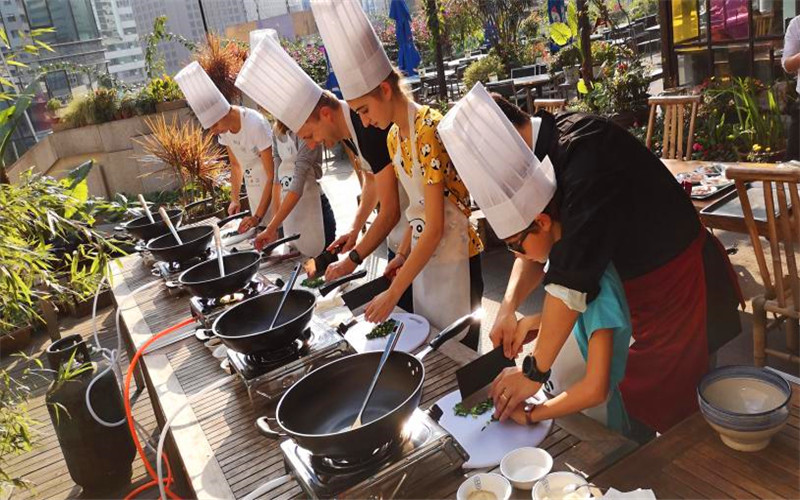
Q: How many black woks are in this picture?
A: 5